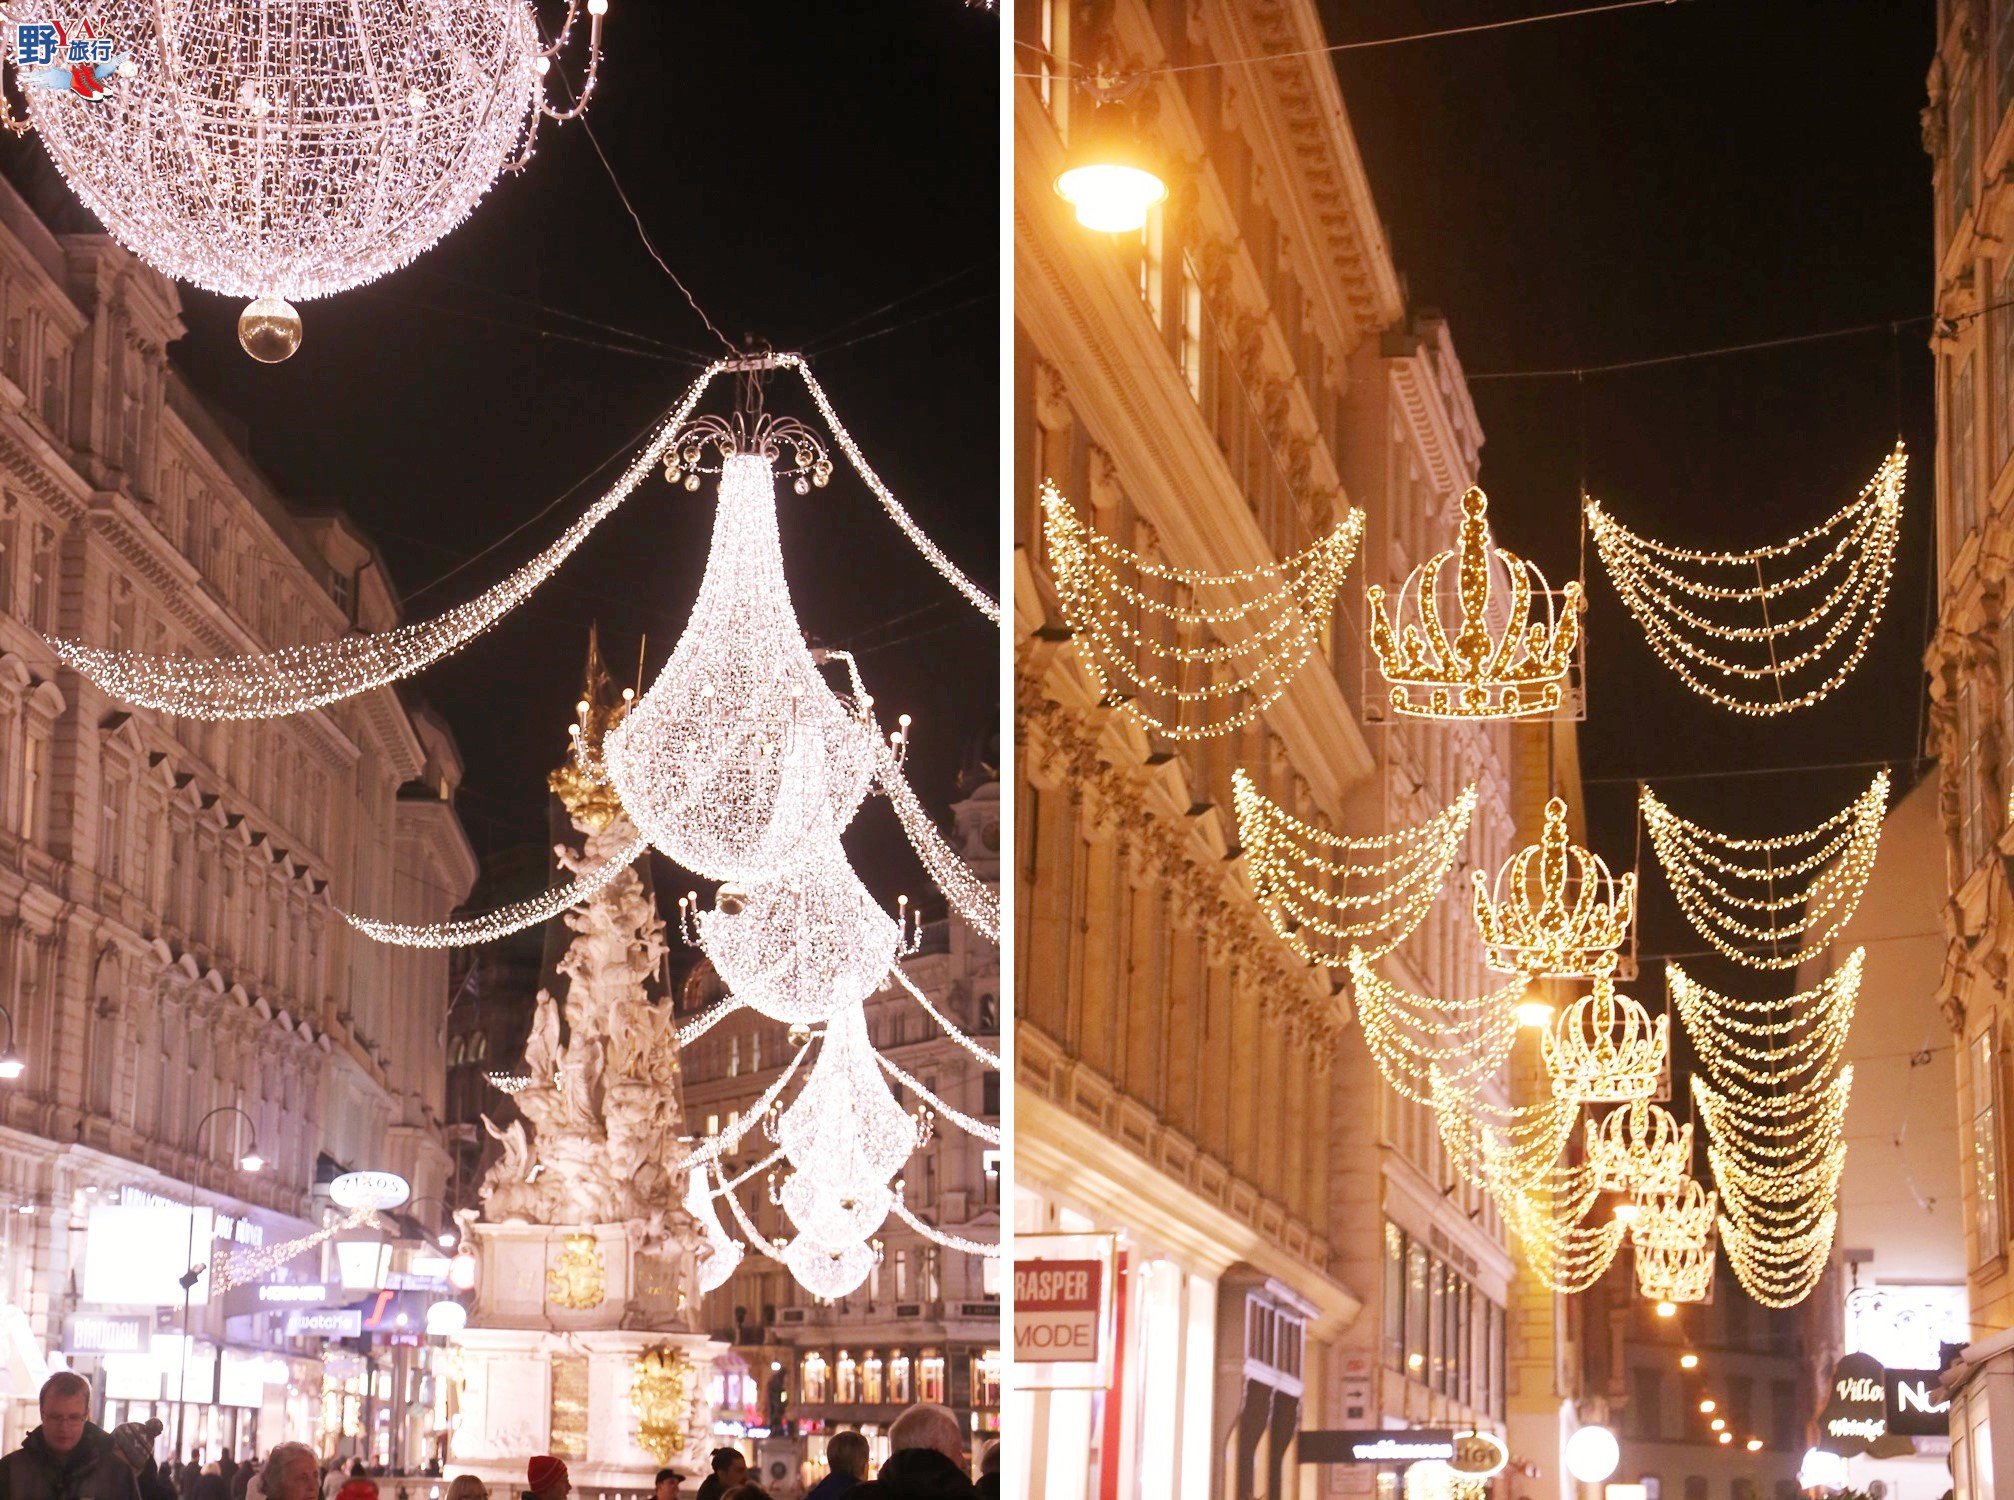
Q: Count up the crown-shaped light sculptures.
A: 6